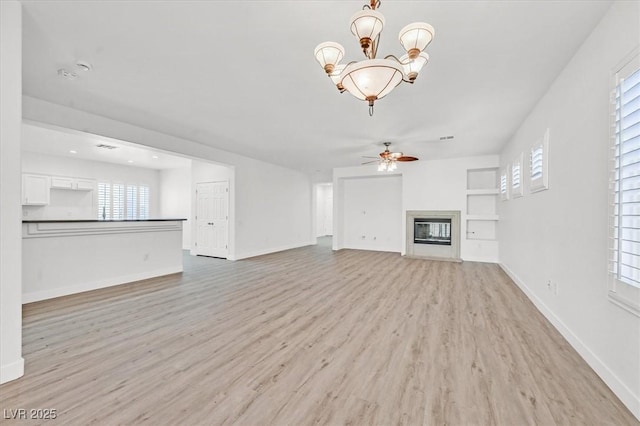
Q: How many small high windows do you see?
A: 3